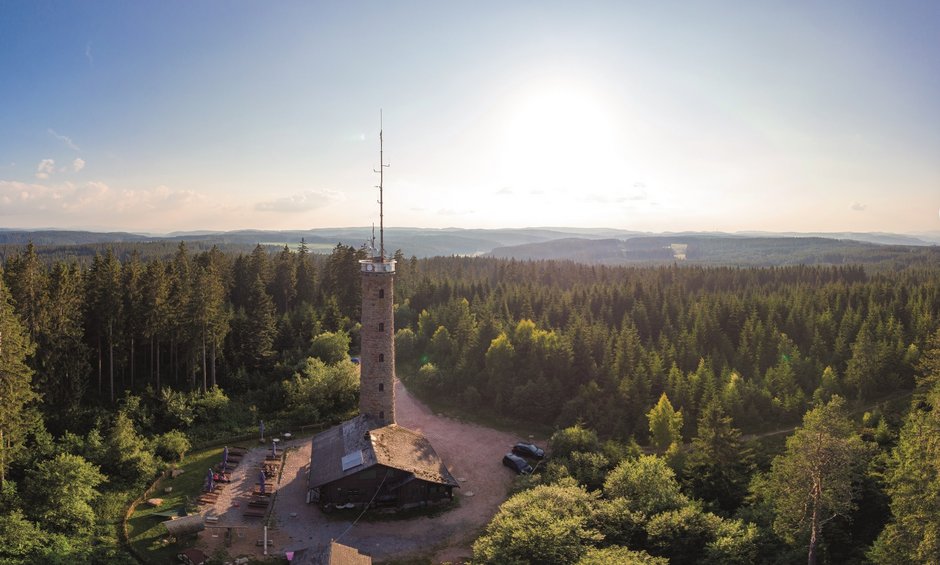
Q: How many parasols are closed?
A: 5